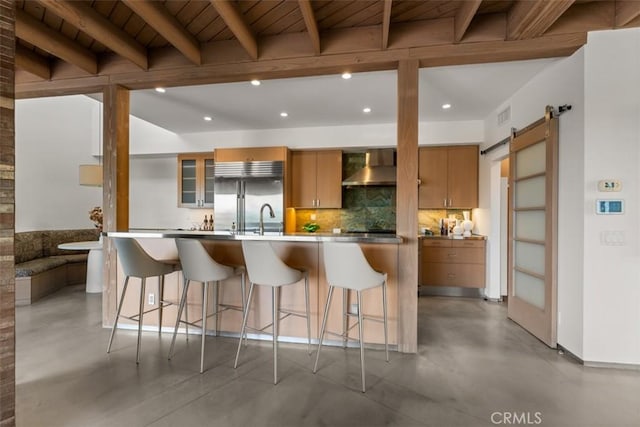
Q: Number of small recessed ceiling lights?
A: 7